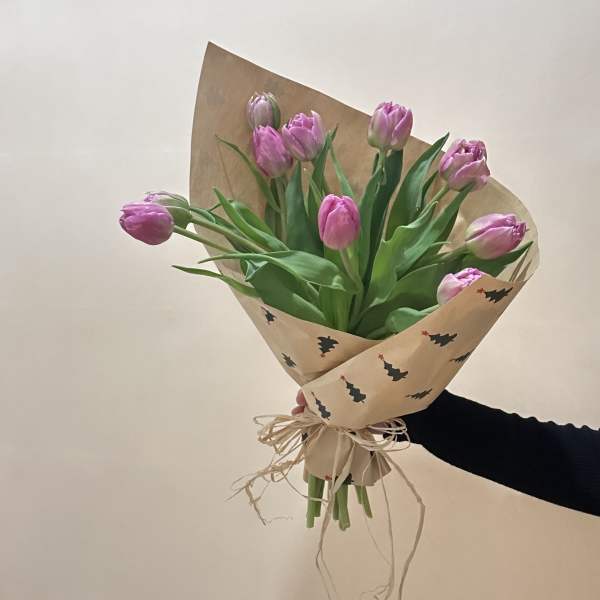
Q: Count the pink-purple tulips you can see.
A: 10